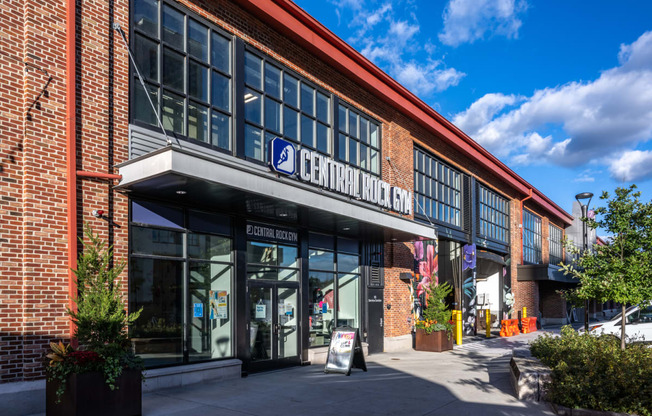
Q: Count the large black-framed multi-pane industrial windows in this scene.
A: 7